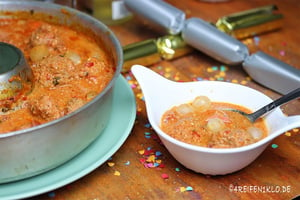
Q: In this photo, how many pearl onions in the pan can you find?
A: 2